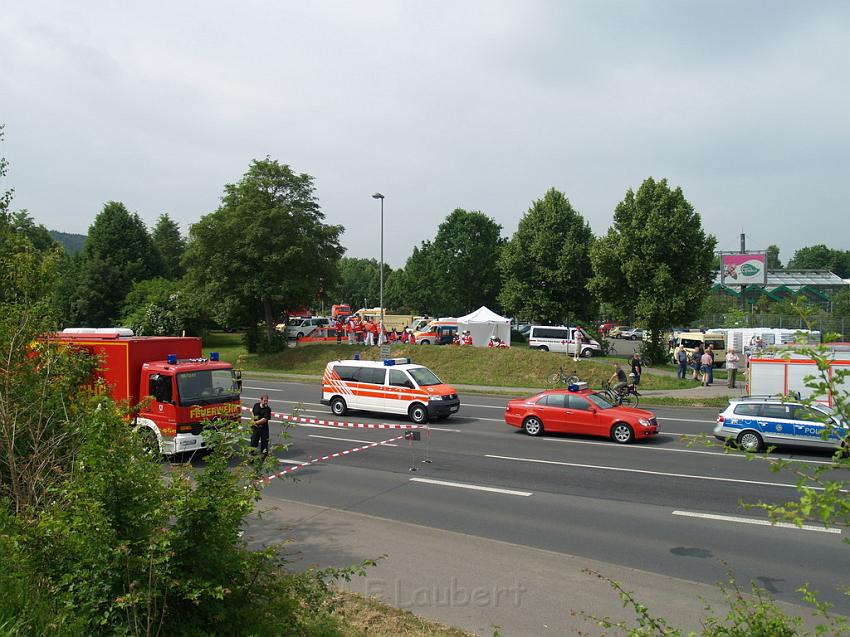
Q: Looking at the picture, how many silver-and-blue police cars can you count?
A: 1